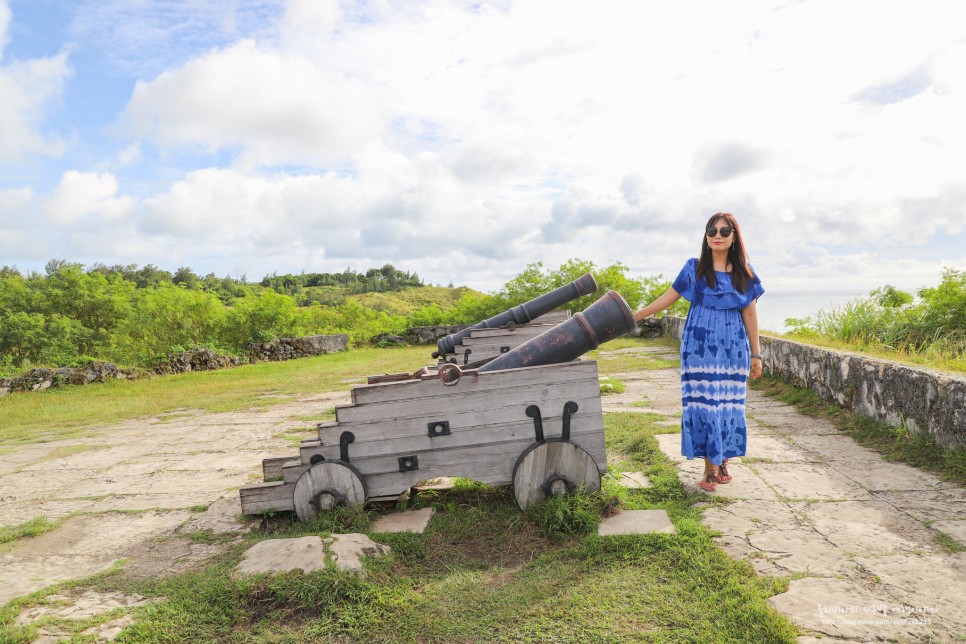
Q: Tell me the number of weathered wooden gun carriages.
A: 2